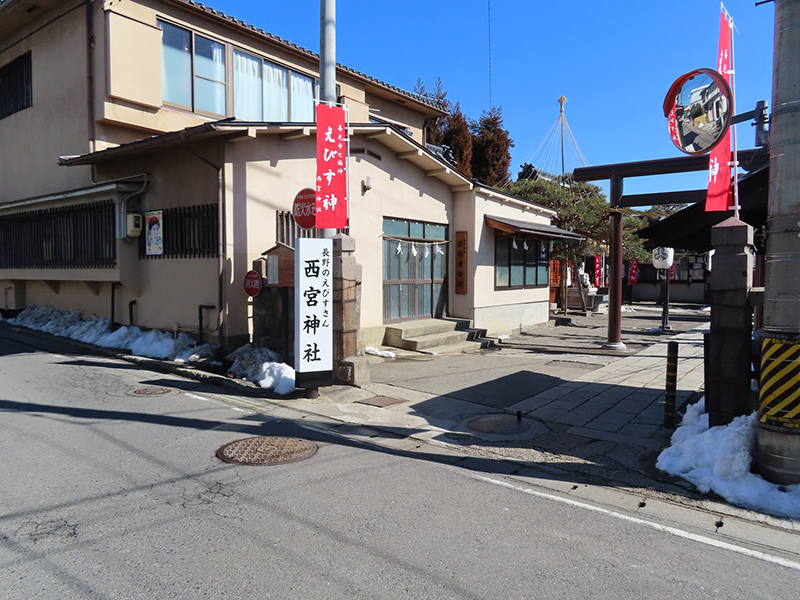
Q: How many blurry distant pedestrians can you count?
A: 0